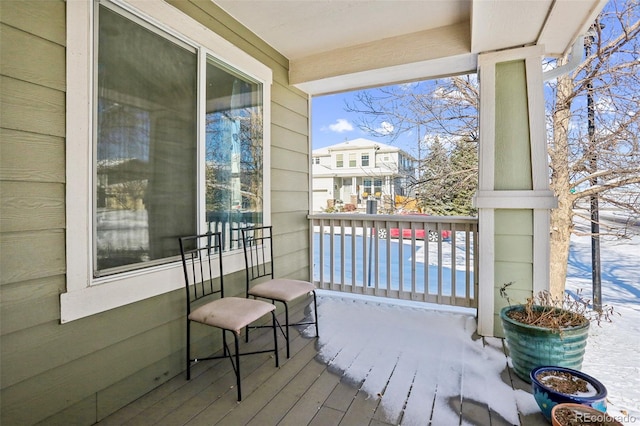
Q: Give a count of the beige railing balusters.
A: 15